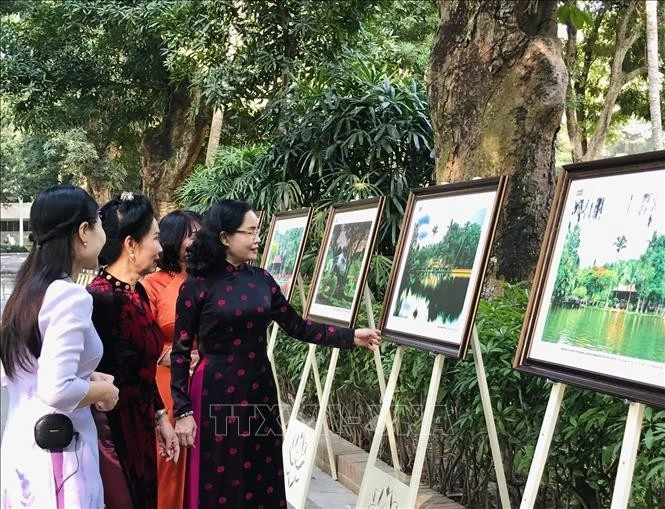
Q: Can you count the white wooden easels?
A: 4